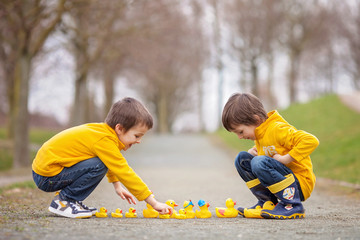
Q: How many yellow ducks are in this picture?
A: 12